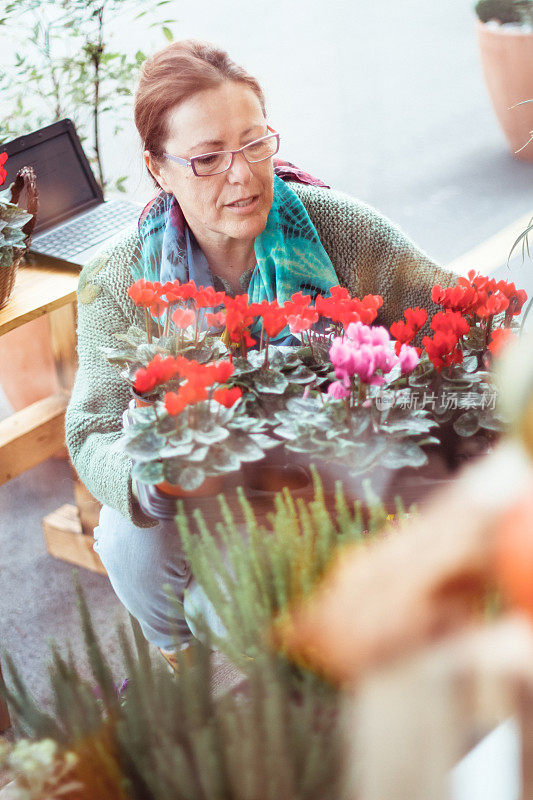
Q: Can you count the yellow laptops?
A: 0